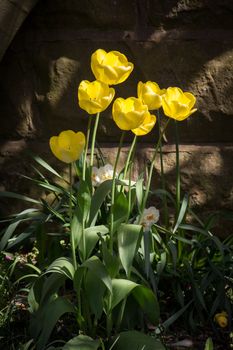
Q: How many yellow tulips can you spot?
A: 7